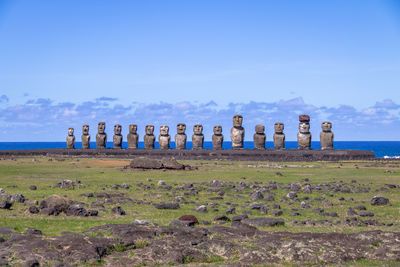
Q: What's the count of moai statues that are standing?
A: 15